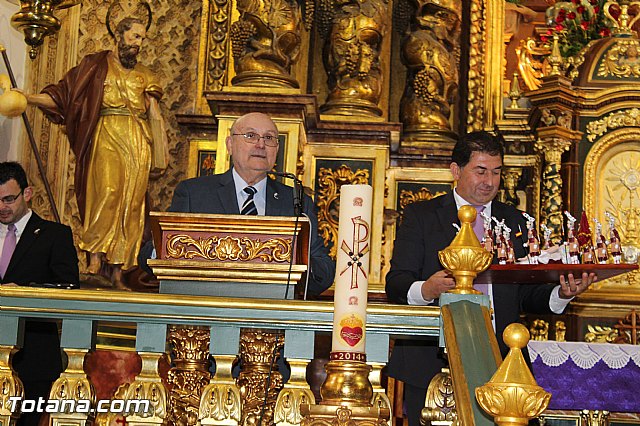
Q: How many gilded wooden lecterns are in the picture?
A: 1